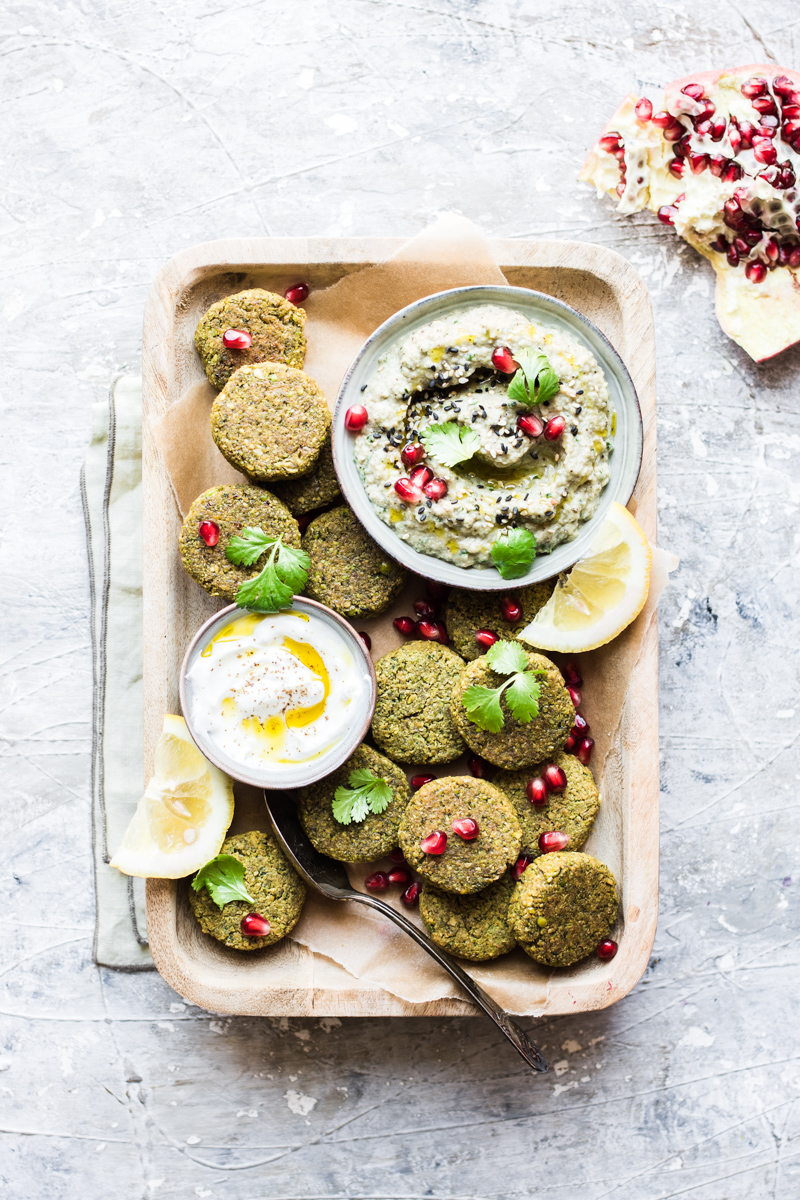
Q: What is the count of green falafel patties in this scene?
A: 14